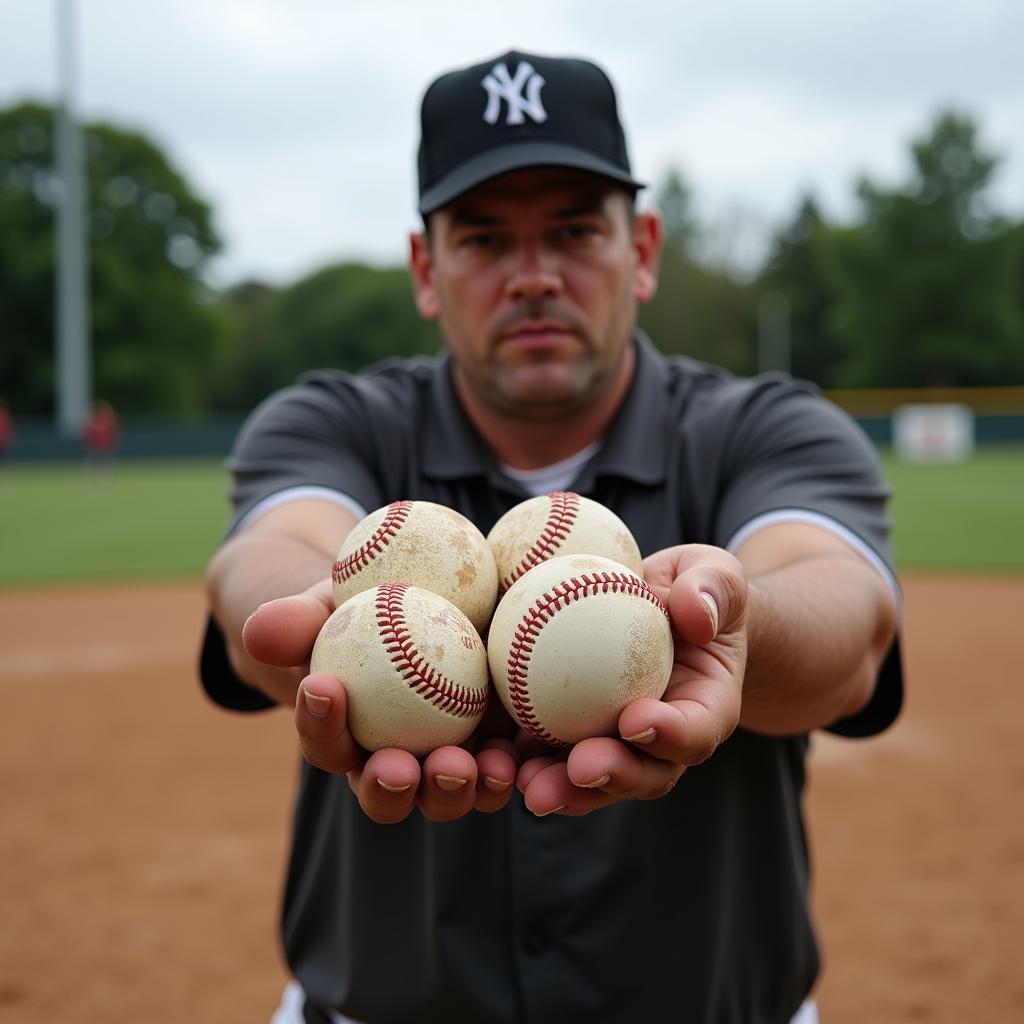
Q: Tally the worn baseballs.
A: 4